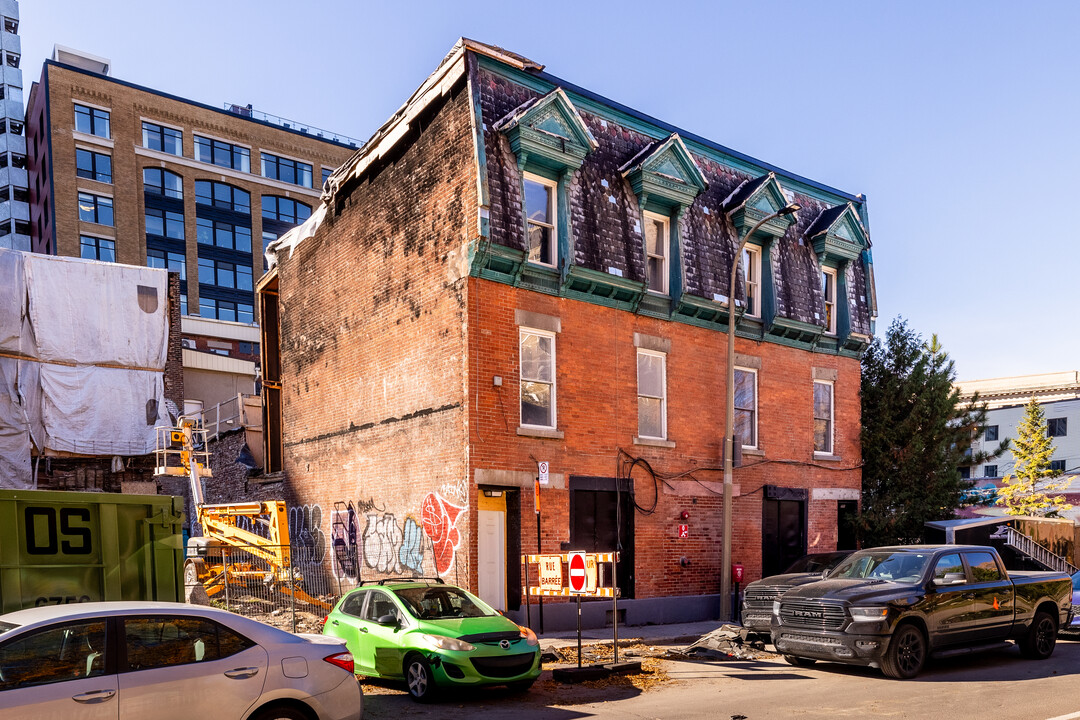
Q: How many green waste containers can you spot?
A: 1